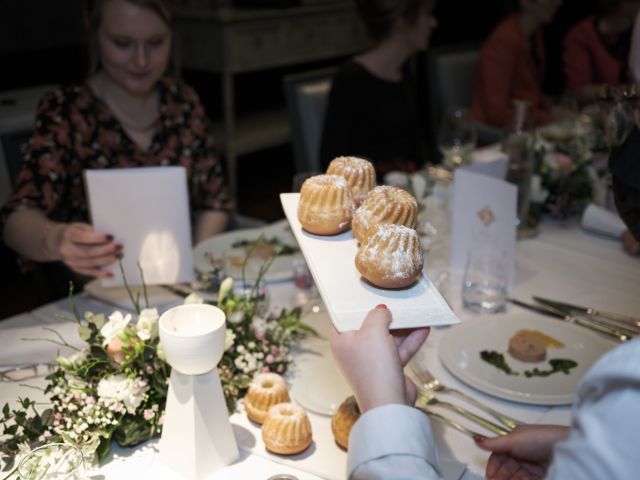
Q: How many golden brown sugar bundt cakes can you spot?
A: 7